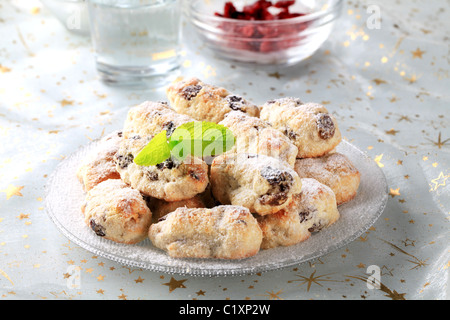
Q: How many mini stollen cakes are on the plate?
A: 12